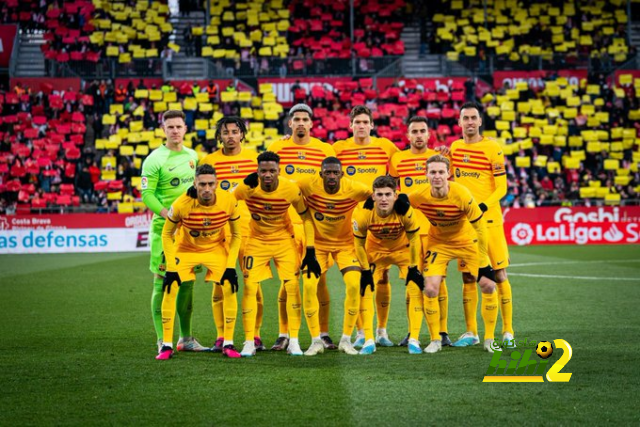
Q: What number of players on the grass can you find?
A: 11